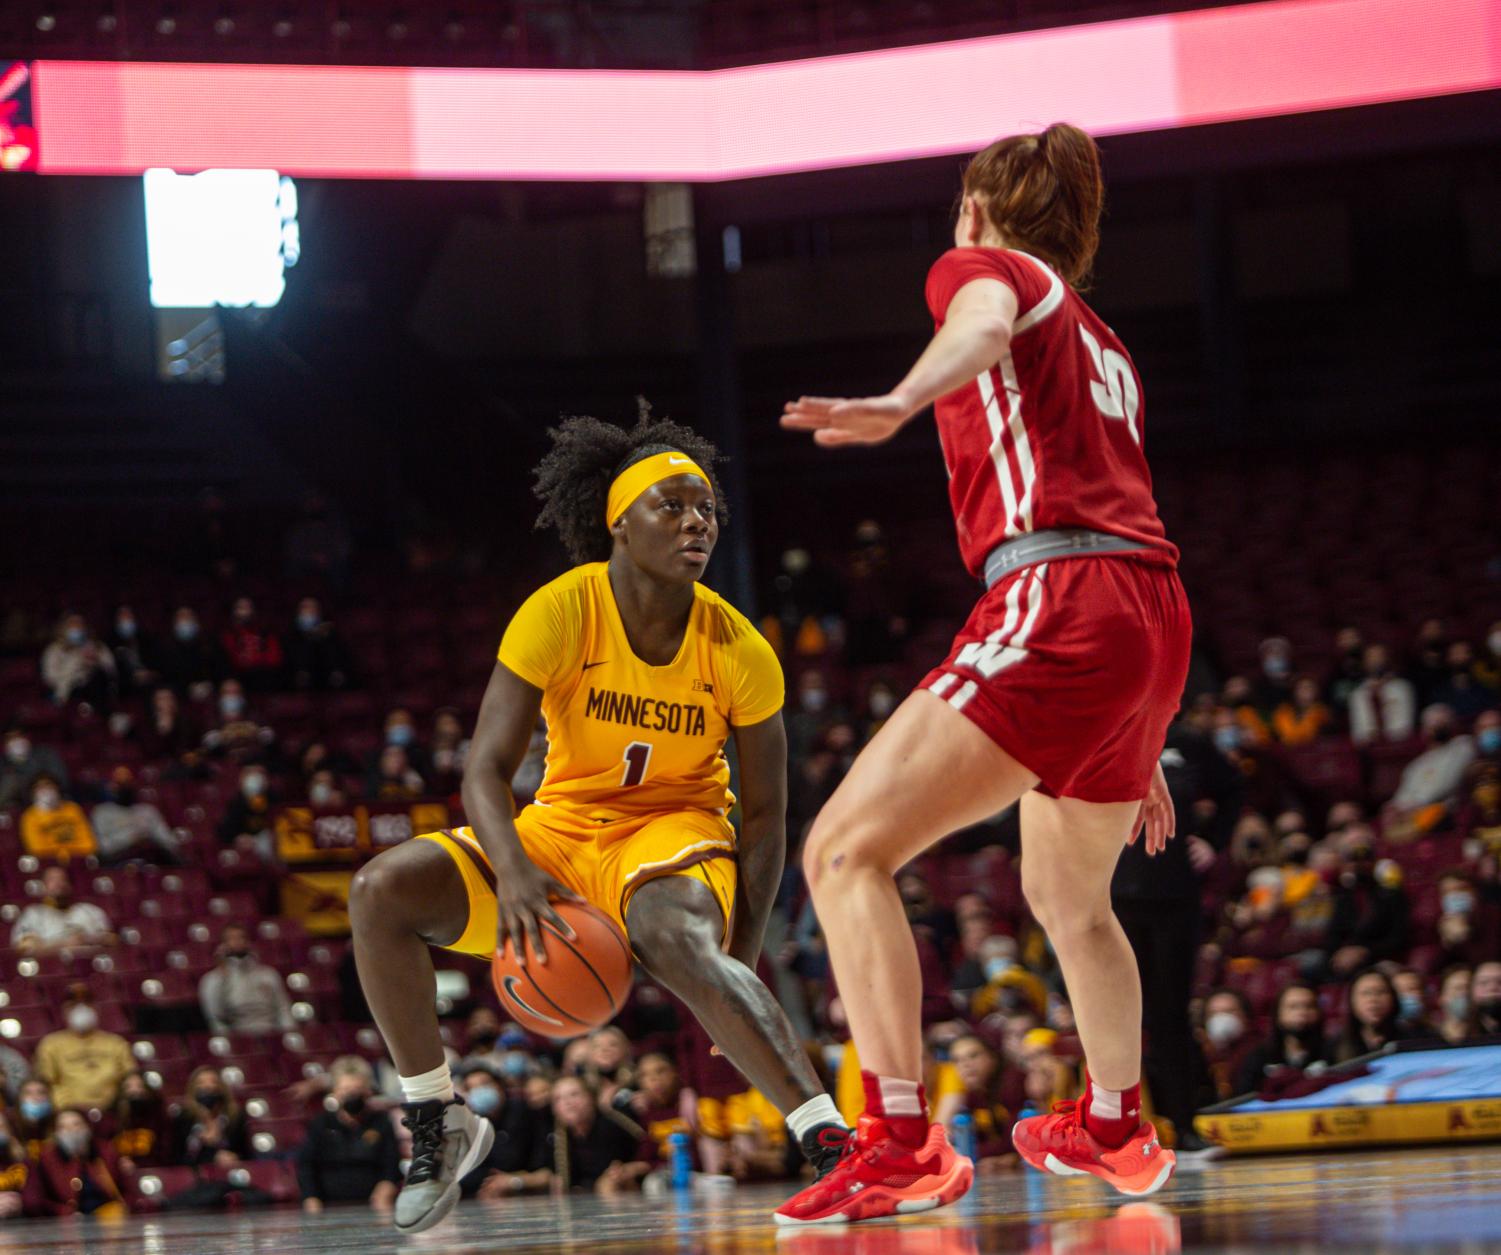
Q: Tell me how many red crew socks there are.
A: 2